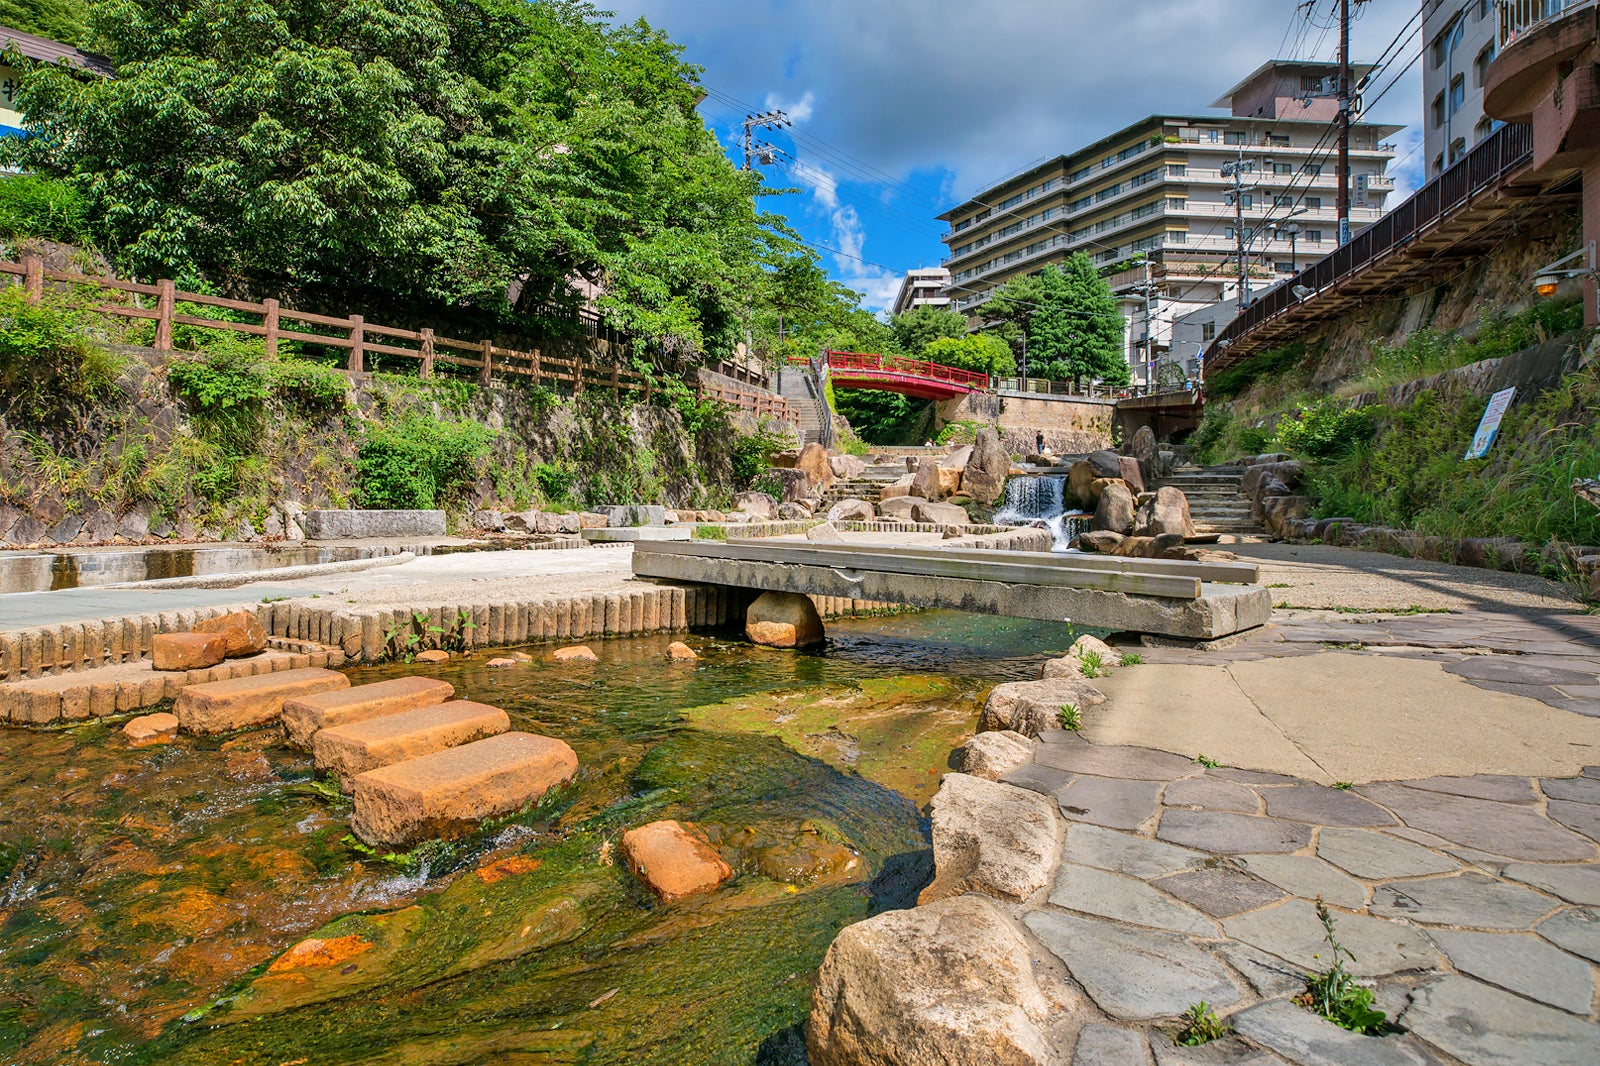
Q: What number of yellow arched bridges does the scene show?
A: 0